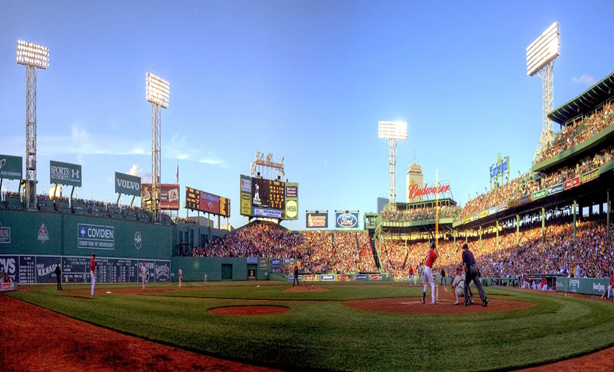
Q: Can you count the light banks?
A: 4